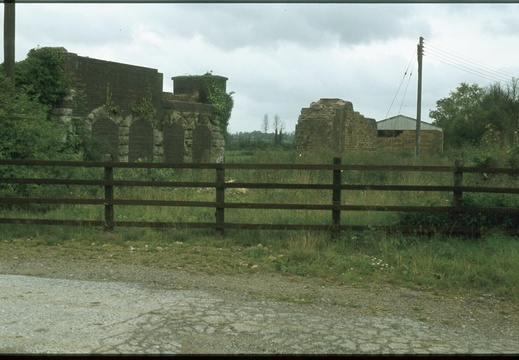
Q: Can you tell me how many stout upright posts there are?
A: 4